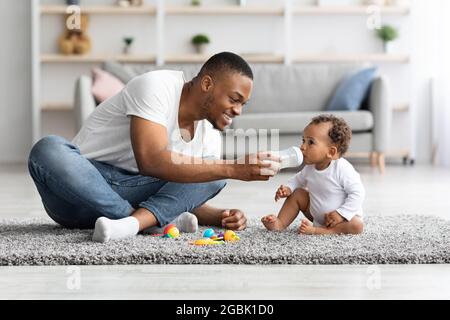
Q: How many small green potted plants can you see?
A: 3